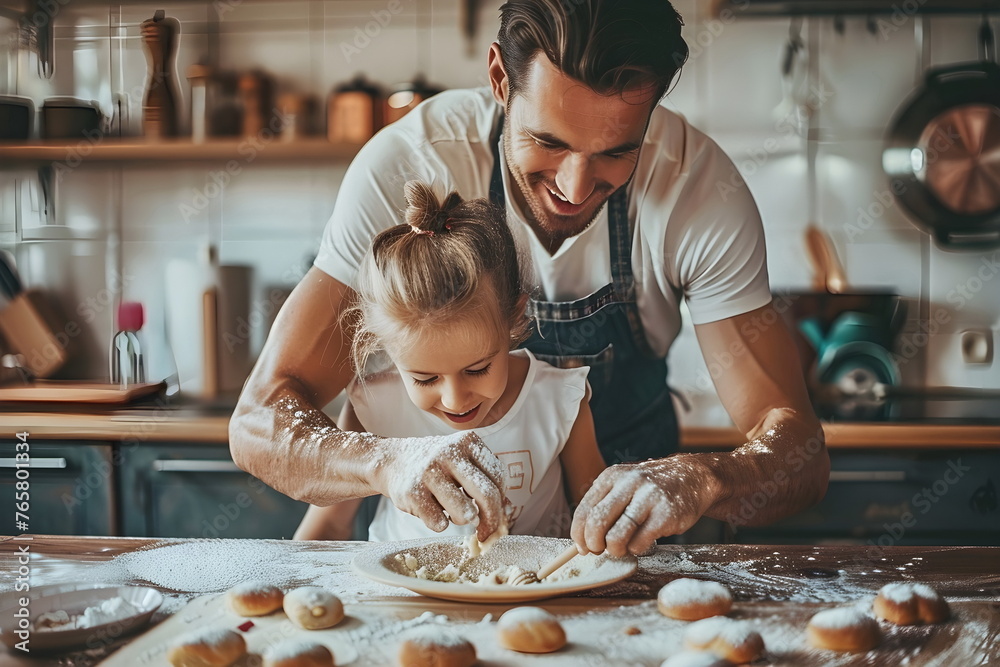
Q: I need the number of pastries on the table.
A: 11